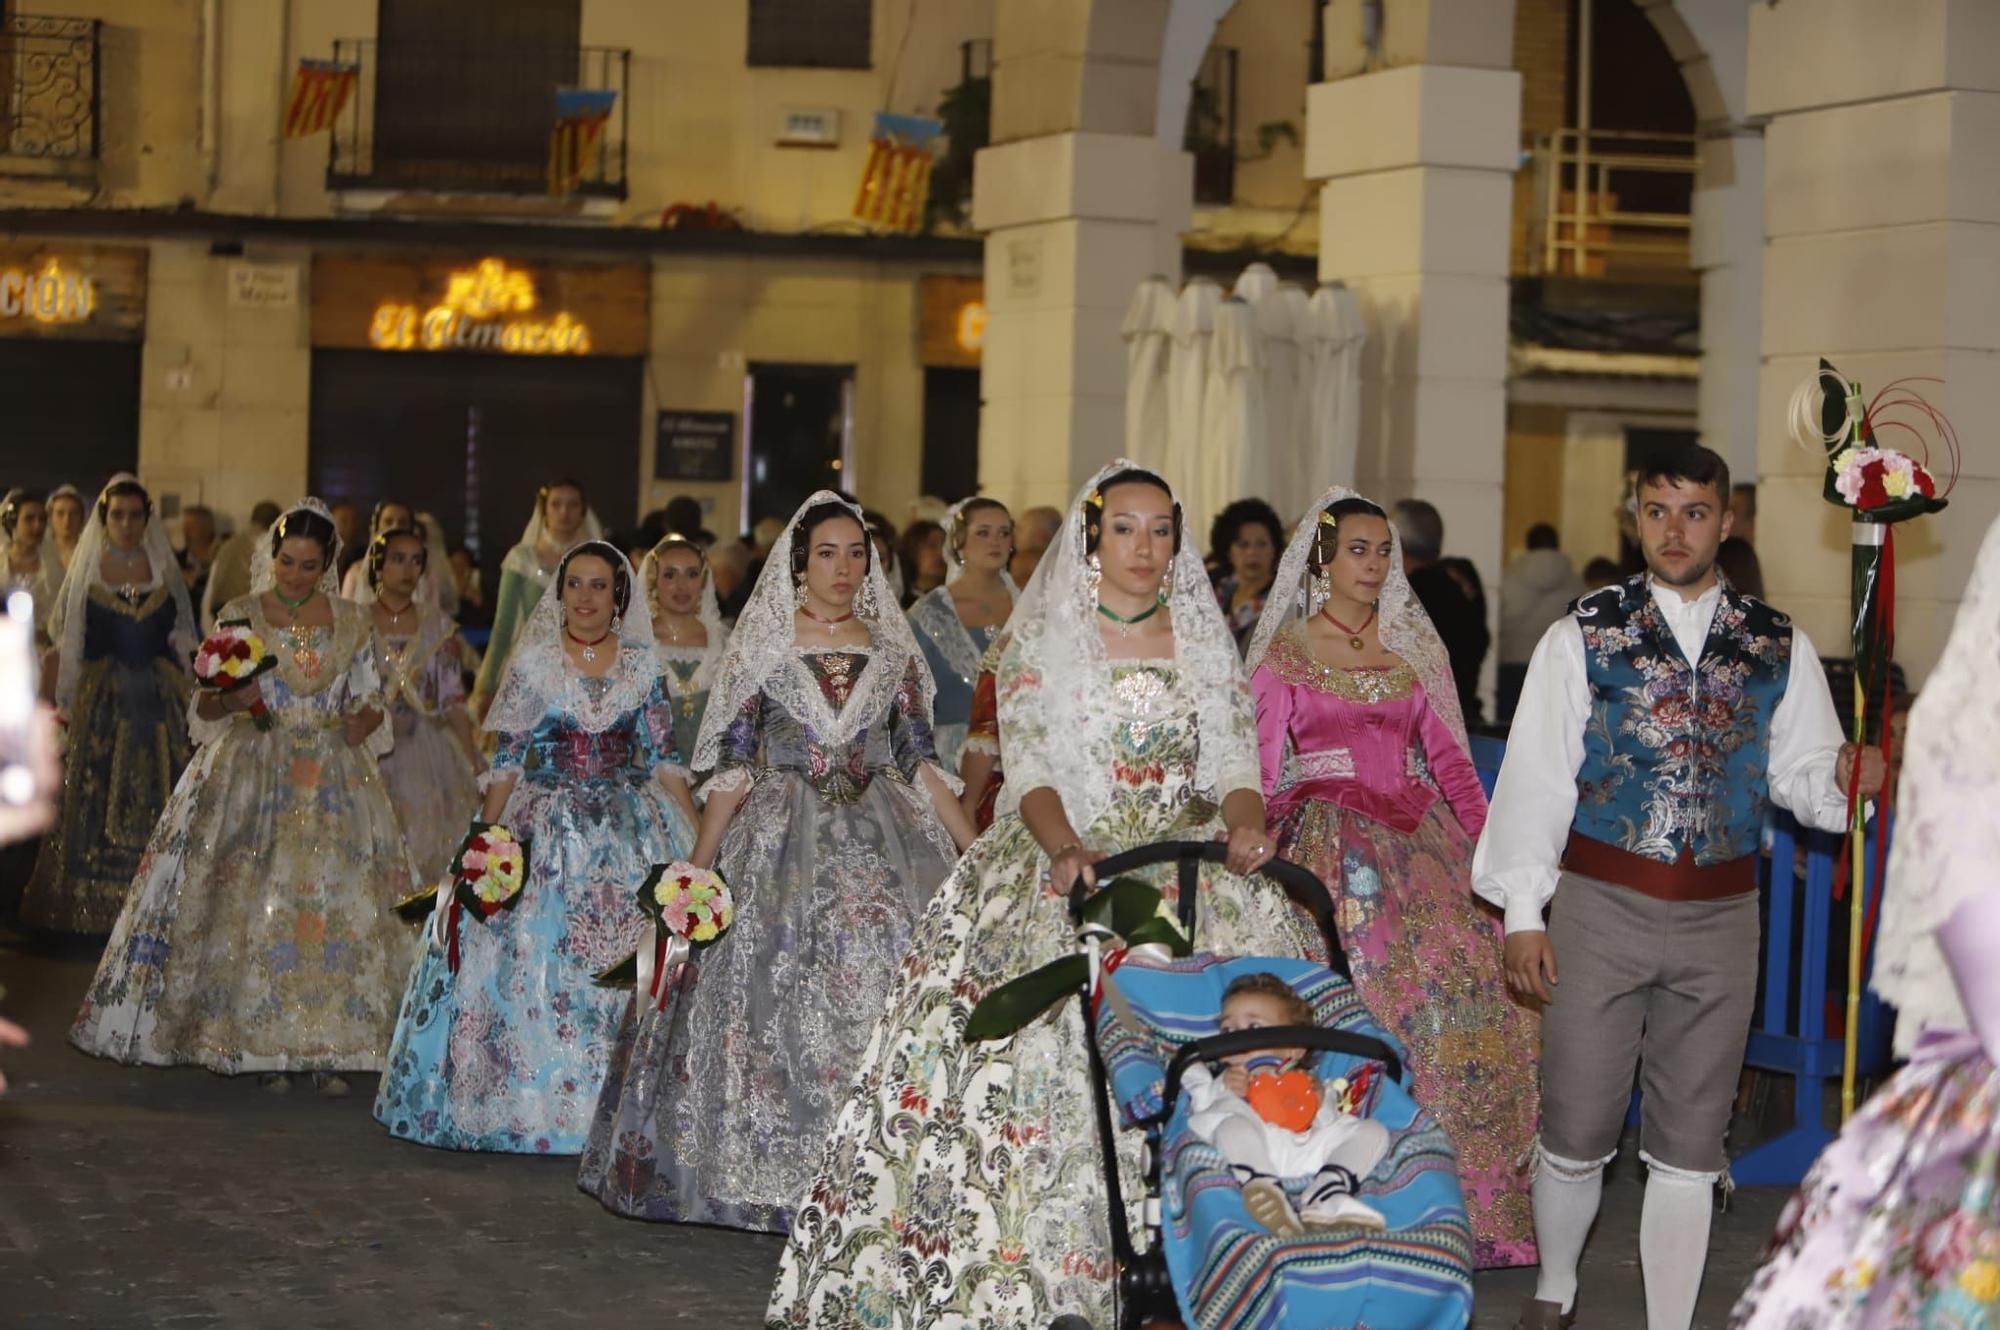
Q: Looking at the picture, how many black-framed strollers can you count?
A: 1